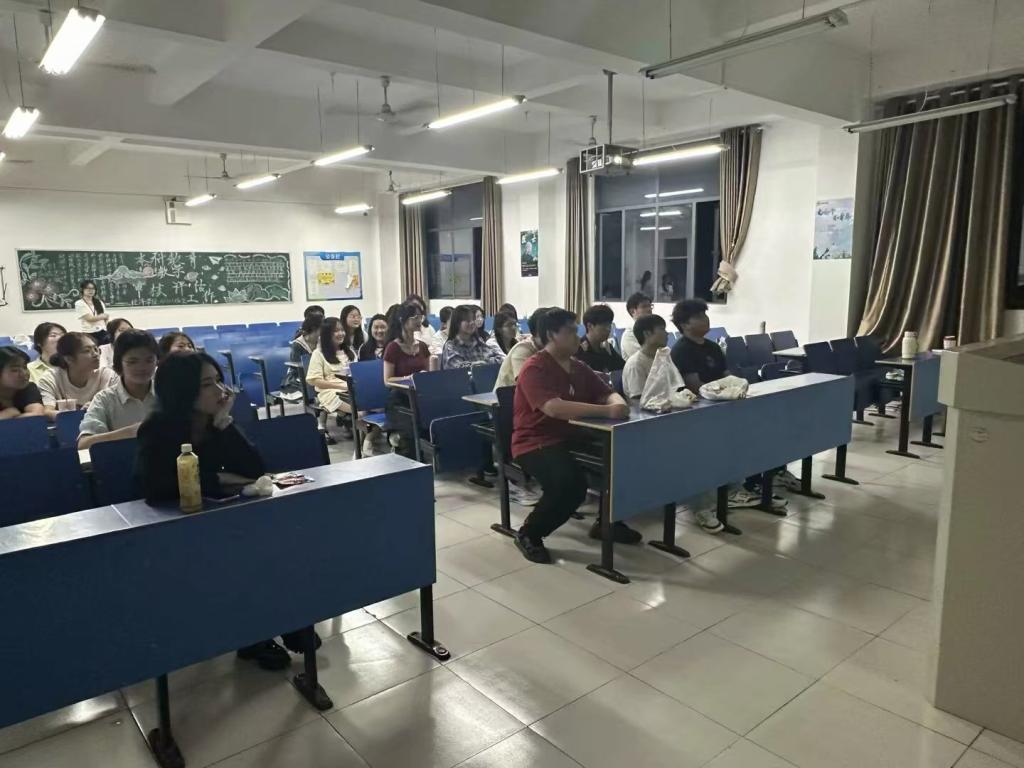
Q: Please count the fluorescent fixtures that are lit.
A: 11